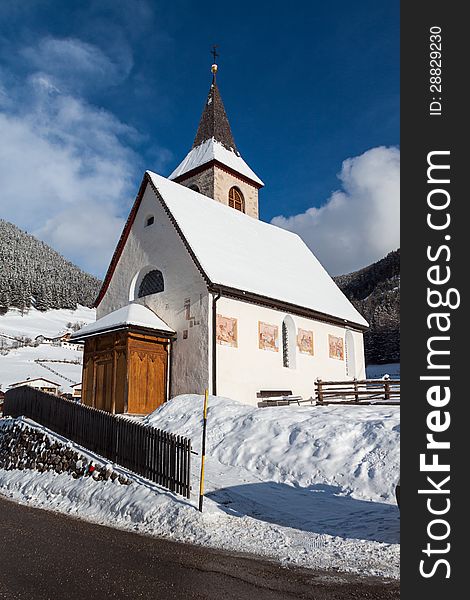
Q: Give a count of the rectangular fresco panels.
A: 4